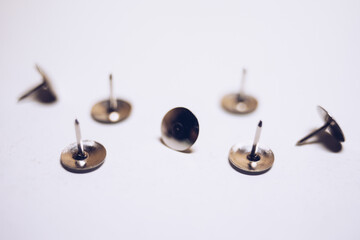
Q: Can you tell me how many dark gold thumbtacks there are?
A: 7